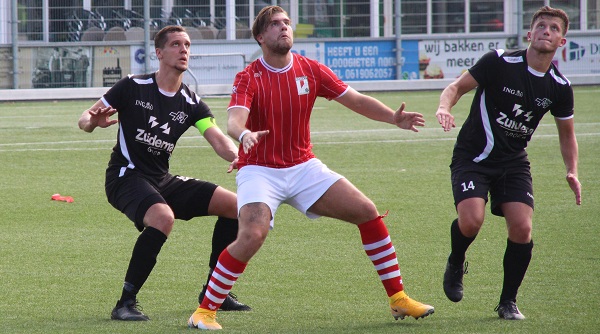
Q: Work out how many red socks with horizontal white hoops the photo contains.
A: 2